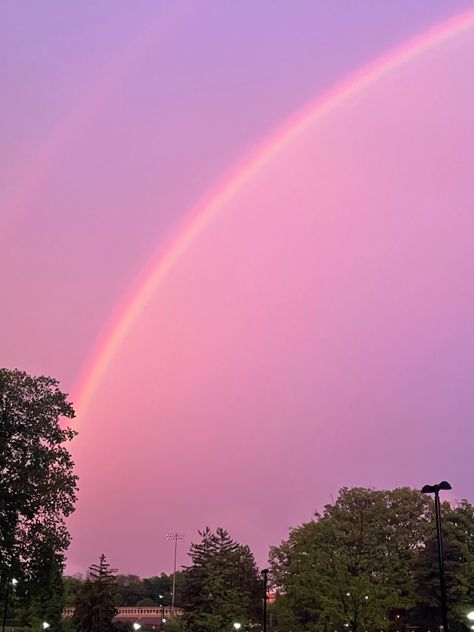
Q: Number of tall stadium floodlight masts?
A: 1